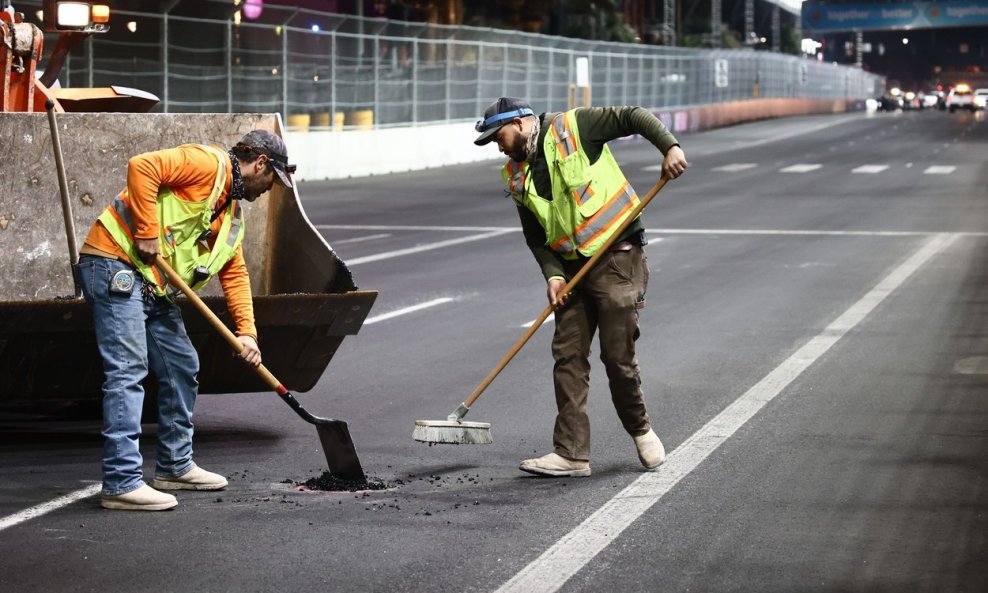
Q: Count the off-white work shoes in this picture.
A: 4